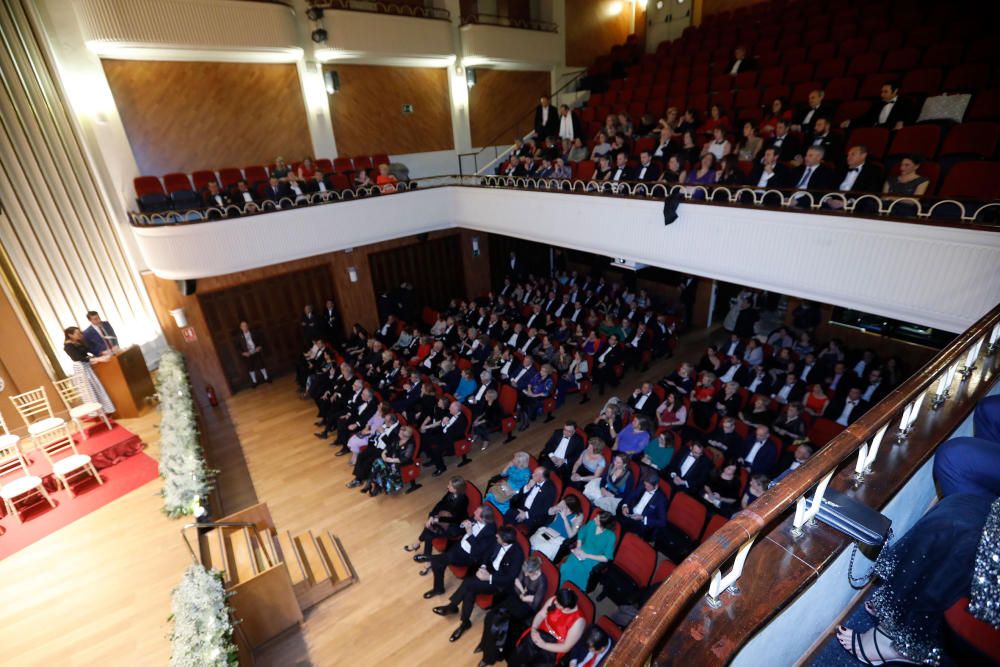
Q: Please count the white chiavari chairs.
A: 5